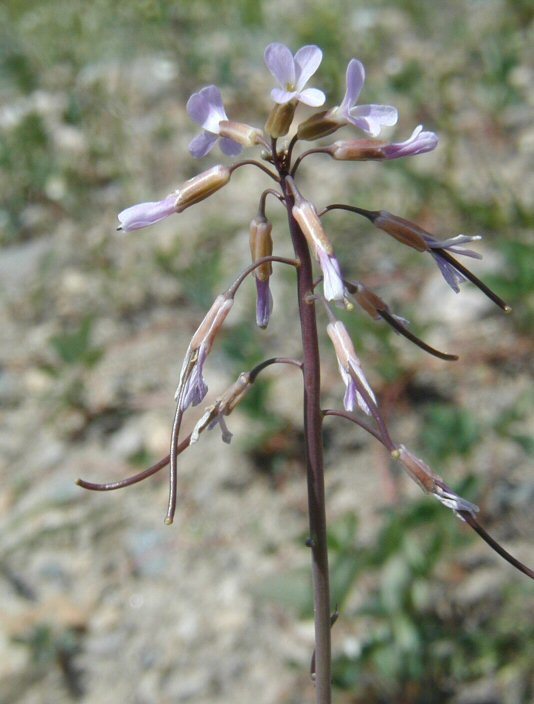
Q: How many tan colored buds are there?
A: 13